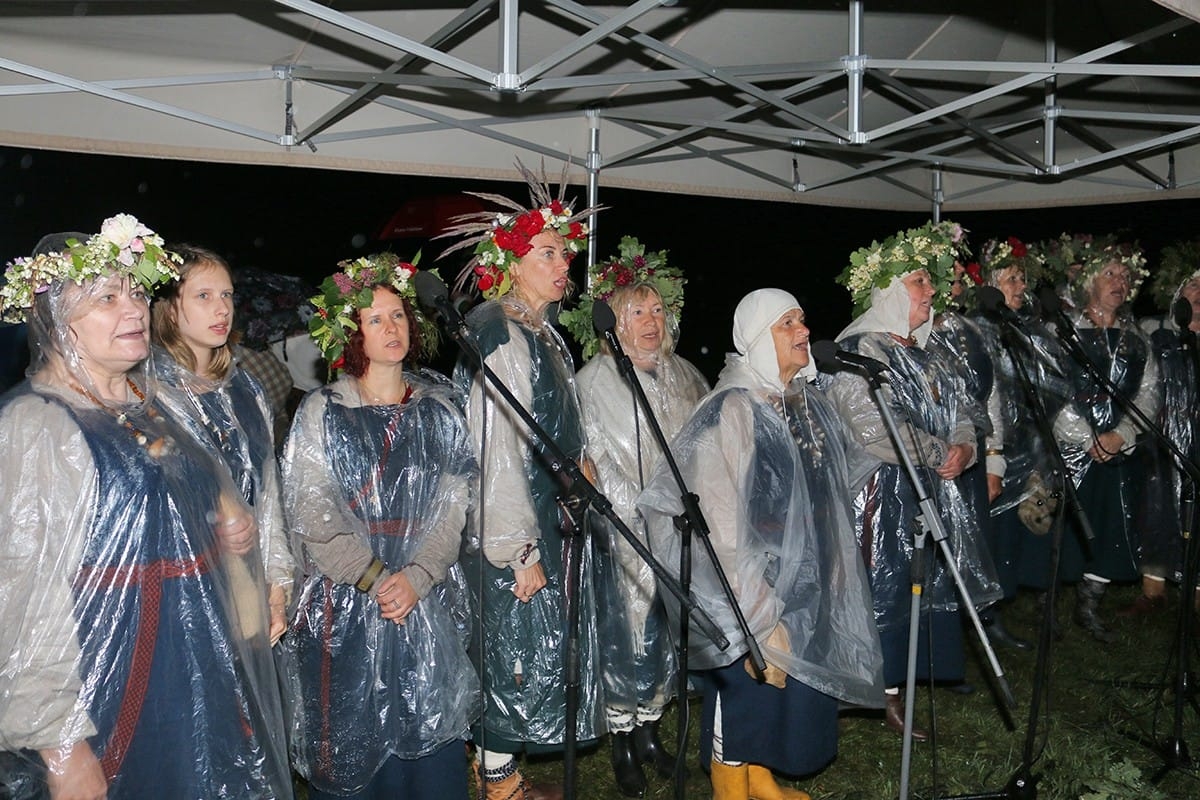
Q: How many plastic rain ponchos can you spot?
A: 11